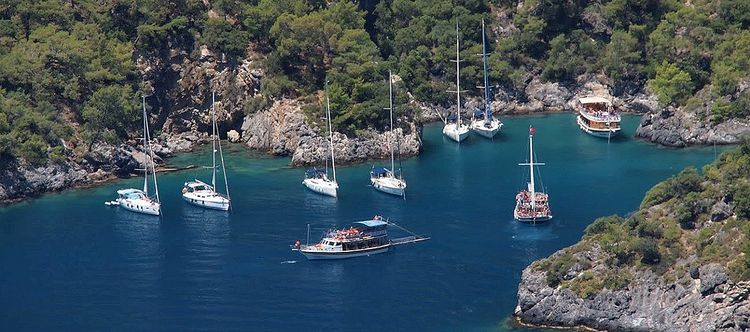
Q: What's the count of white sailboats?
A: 6